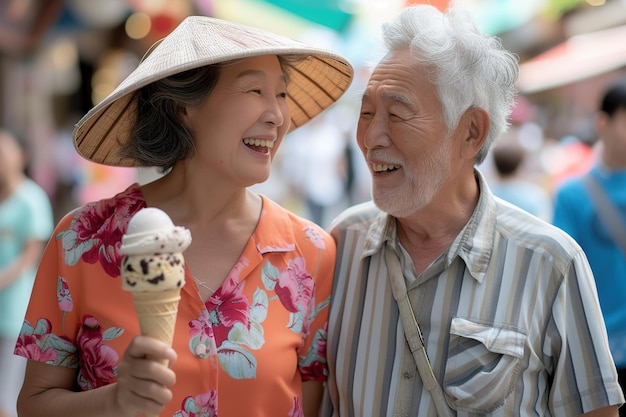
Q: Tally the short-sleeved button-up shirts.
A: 2